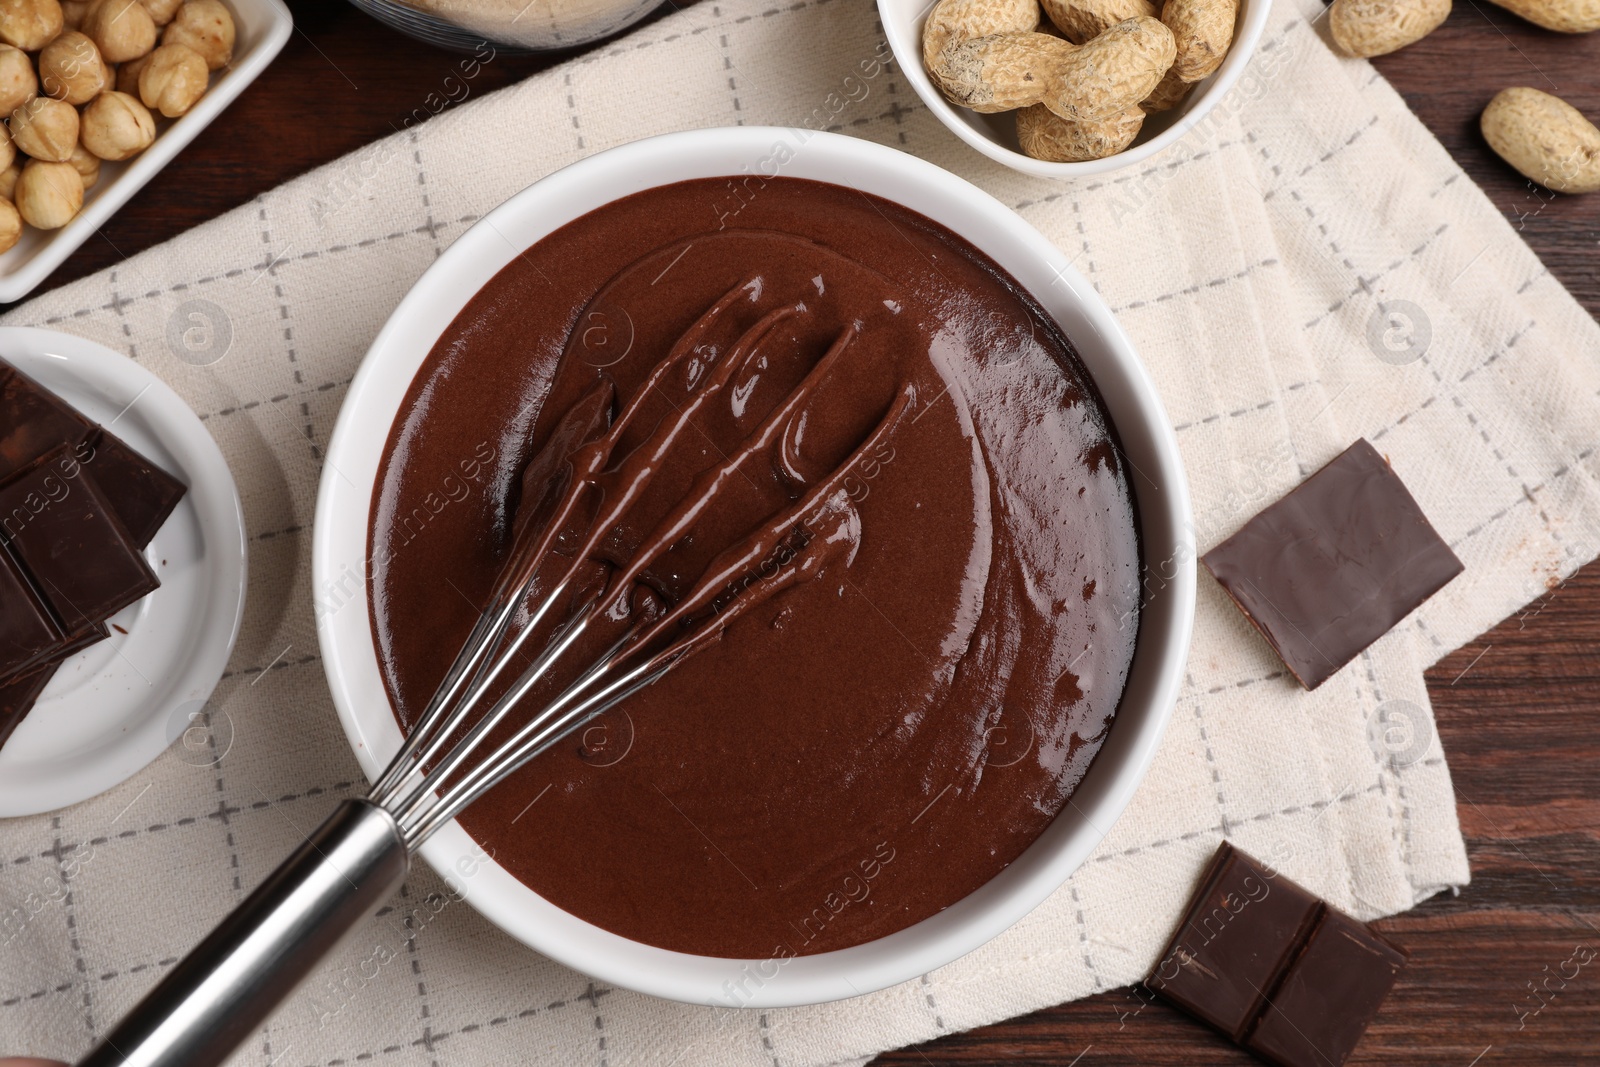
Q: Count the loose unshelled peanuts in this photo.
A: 3